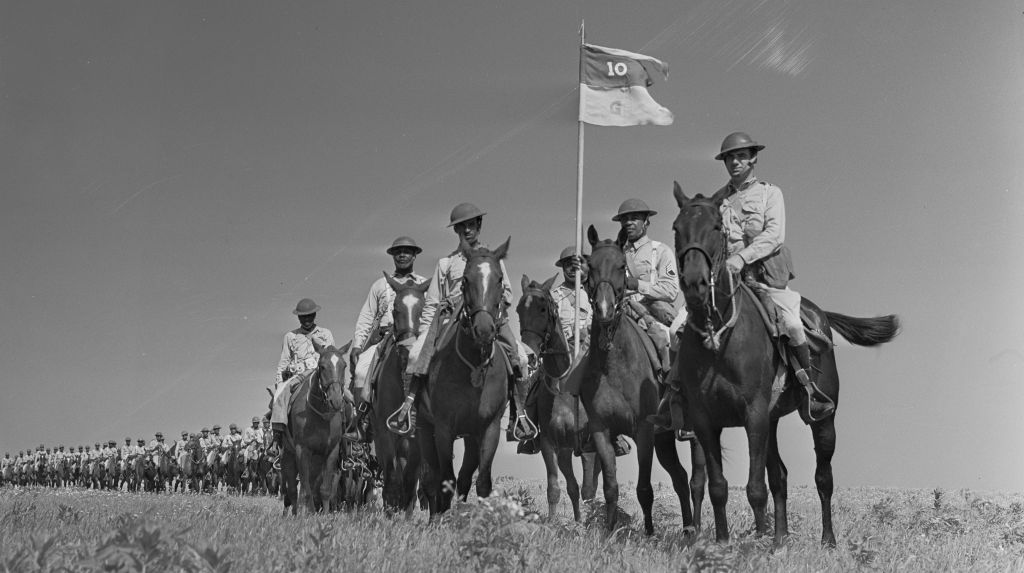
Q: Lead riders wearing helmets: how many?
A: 6